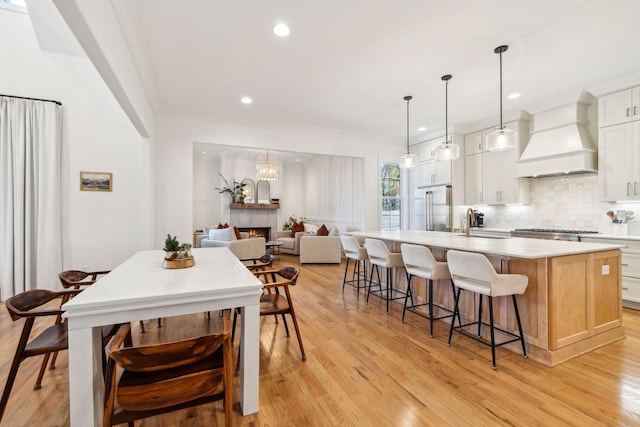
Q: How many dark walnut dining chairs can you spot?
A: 5